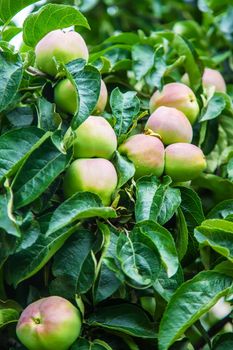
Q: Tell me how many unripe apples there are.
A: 10